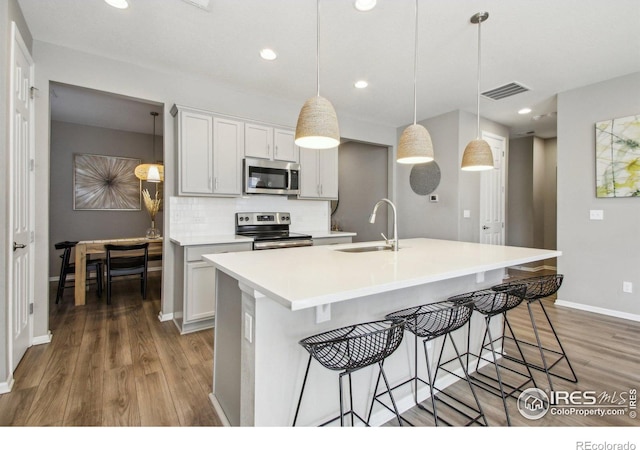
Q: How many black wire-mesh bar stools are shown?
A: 4